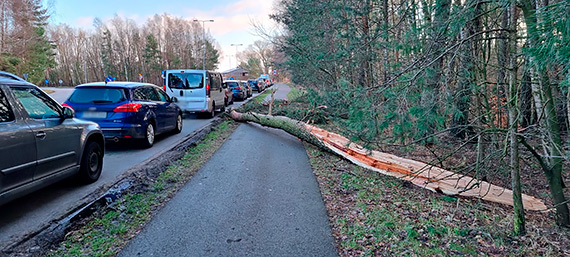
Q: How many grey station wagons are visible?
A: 1